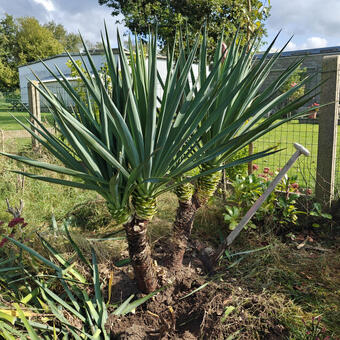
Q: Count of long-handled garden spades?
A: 1